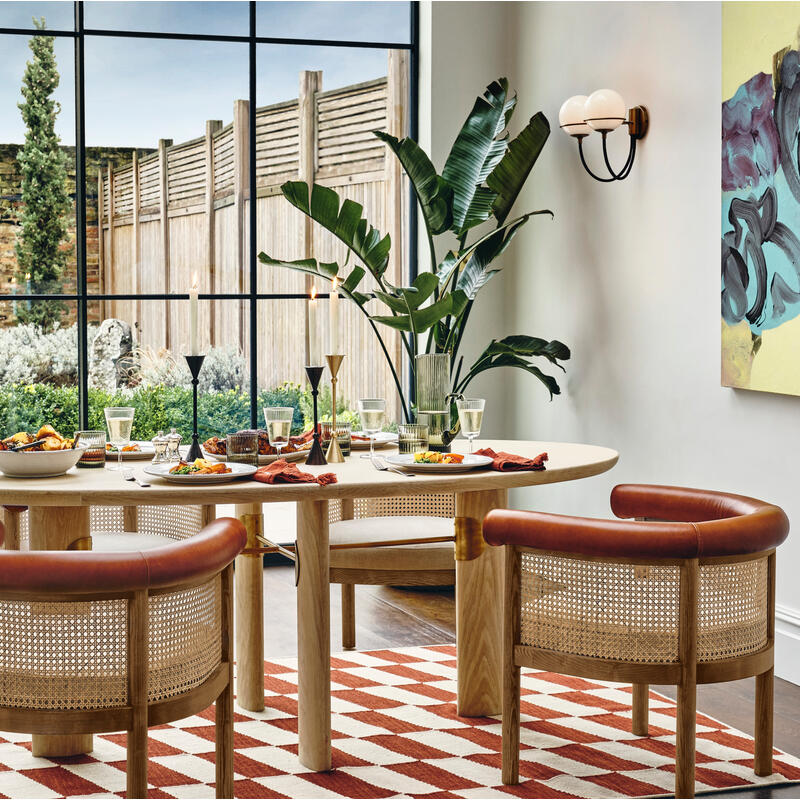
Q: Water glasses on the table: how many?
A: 4